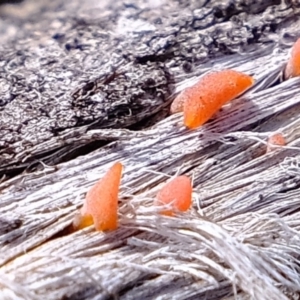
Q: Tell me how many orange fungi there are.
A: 5